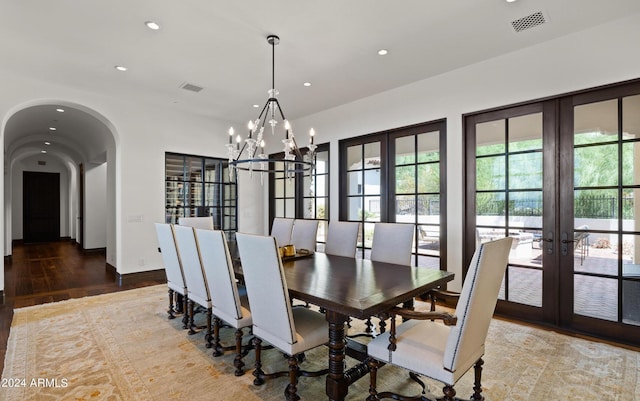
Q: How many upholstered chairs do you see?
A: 10